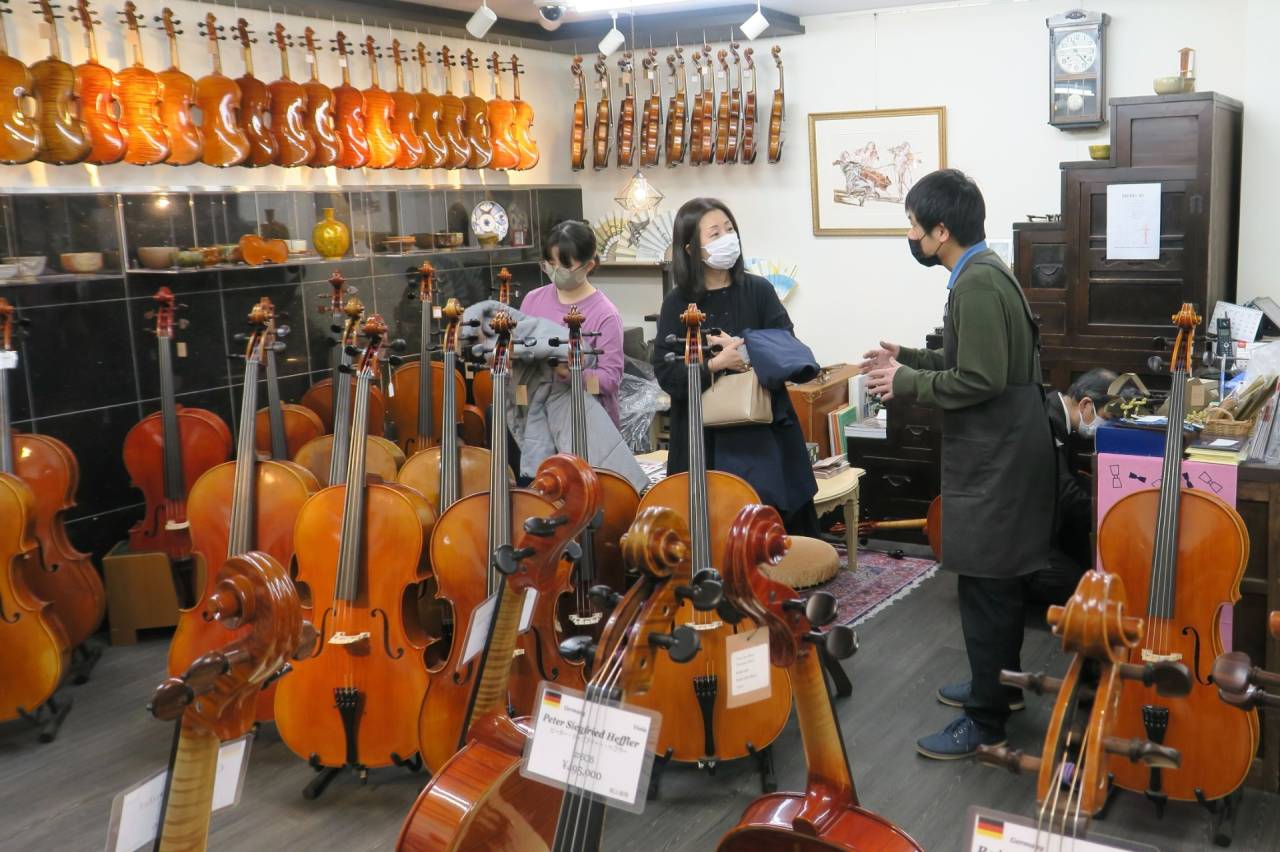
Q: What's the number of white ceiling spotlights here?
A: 3